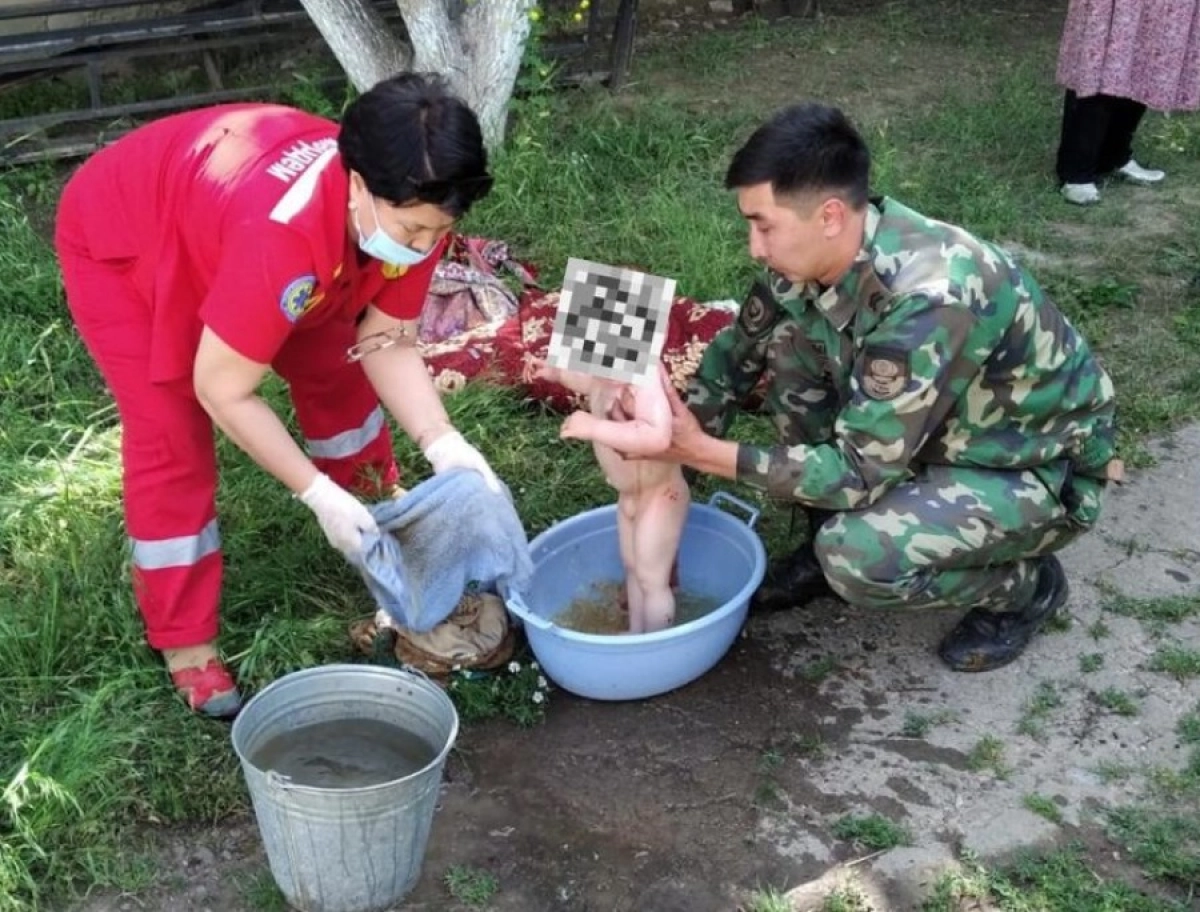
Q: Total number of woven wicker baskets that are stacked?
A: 0